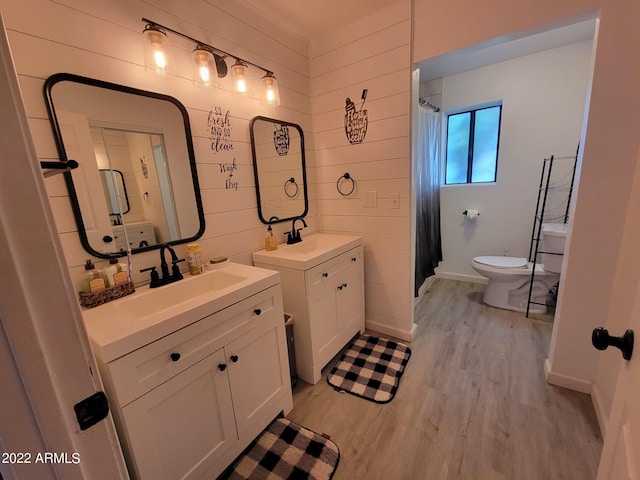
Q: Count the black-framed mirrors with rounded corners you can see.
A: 2